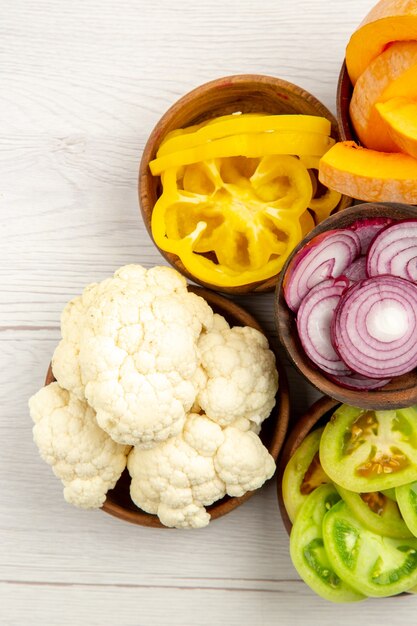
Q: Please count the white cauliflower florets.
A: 4